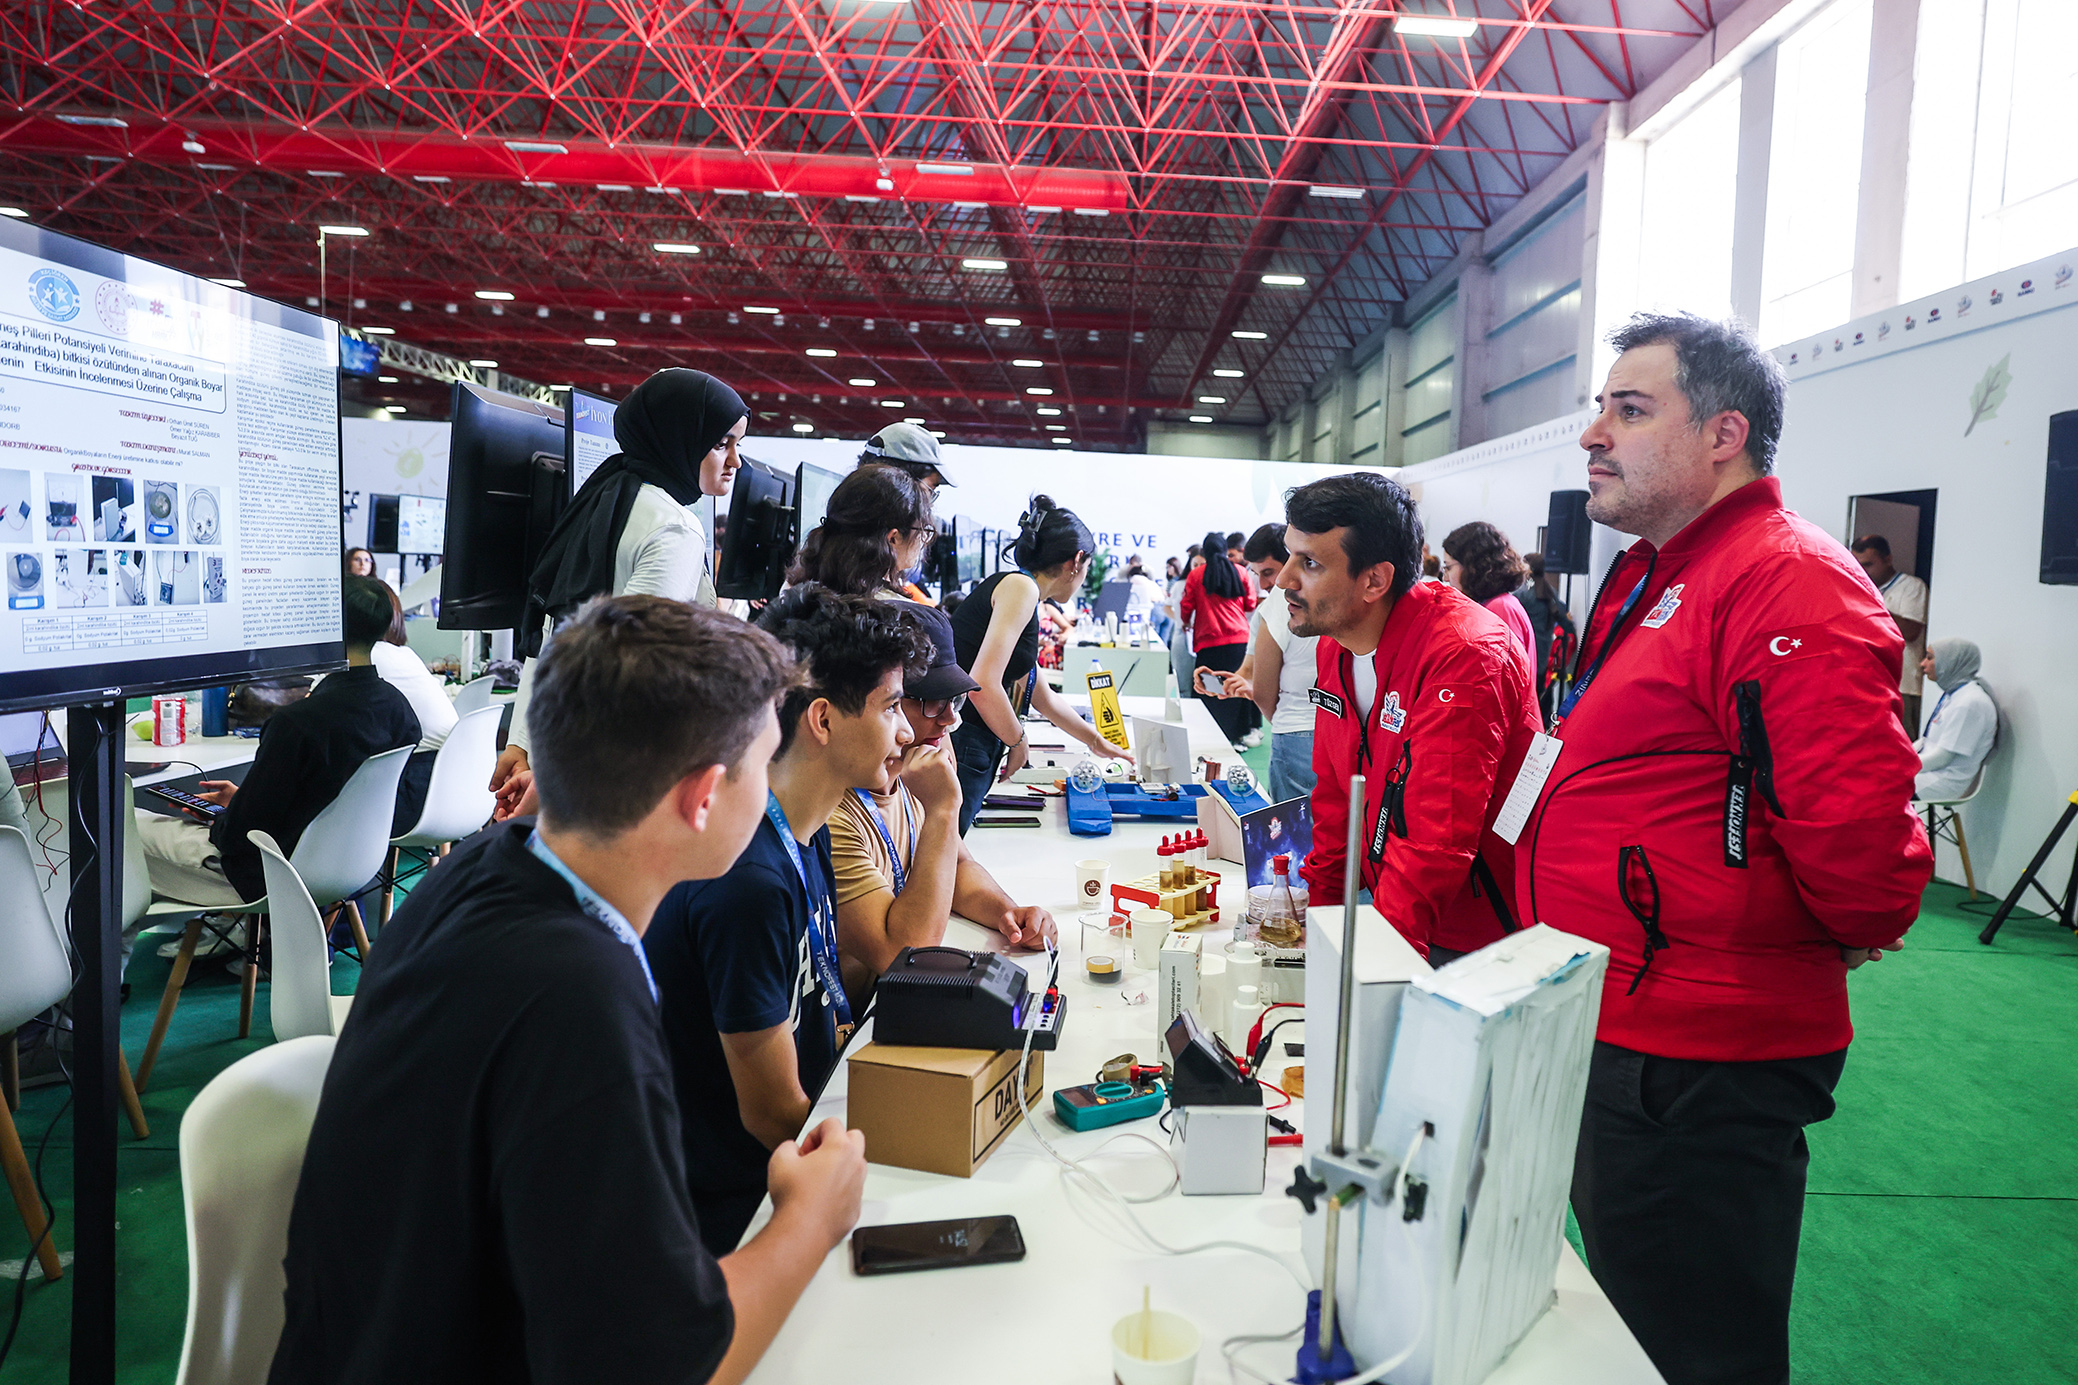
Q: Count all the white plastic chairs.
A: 8